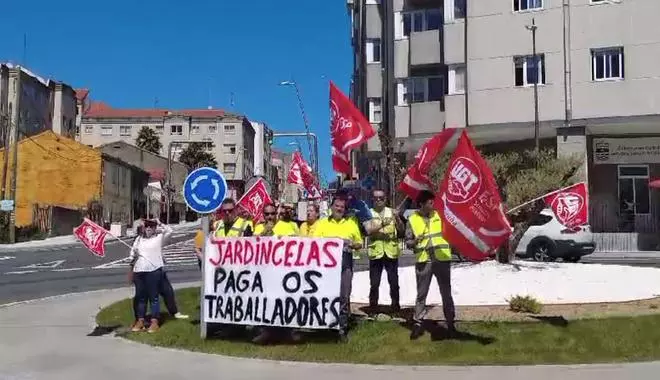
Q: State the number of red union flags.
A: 7